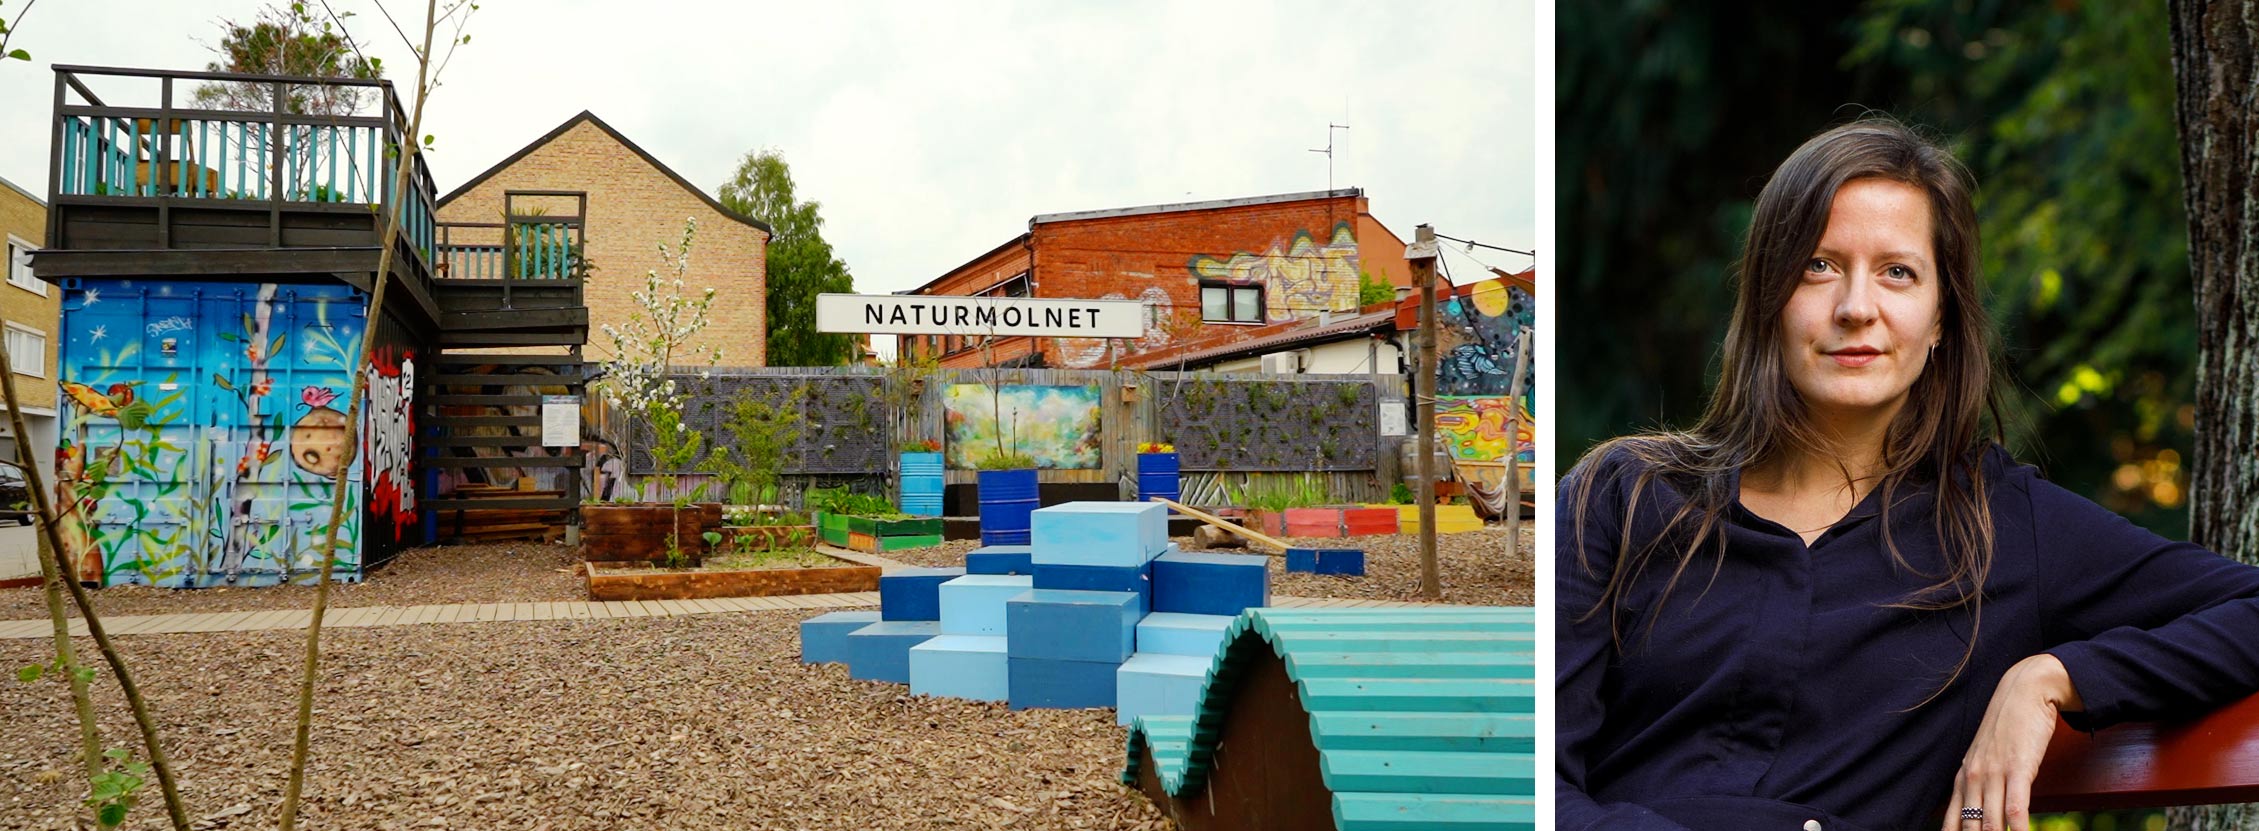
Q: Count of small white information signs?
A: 2